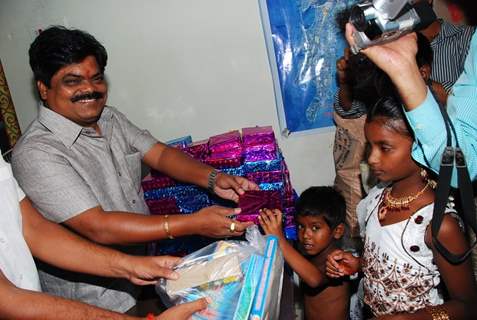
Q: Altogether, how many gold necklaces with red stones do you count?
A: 1